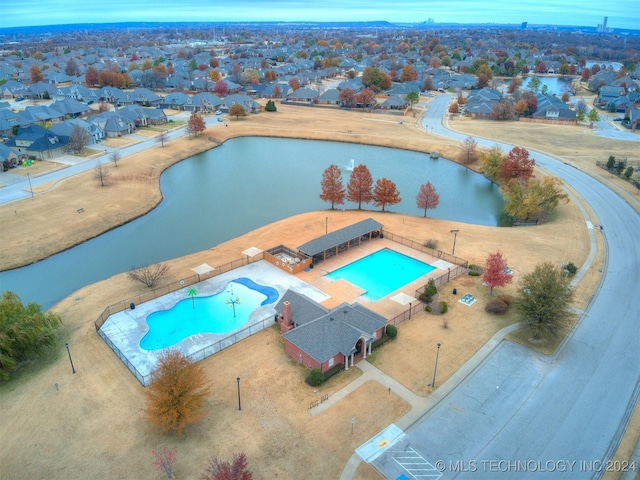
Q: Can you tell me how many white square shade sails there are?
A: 4